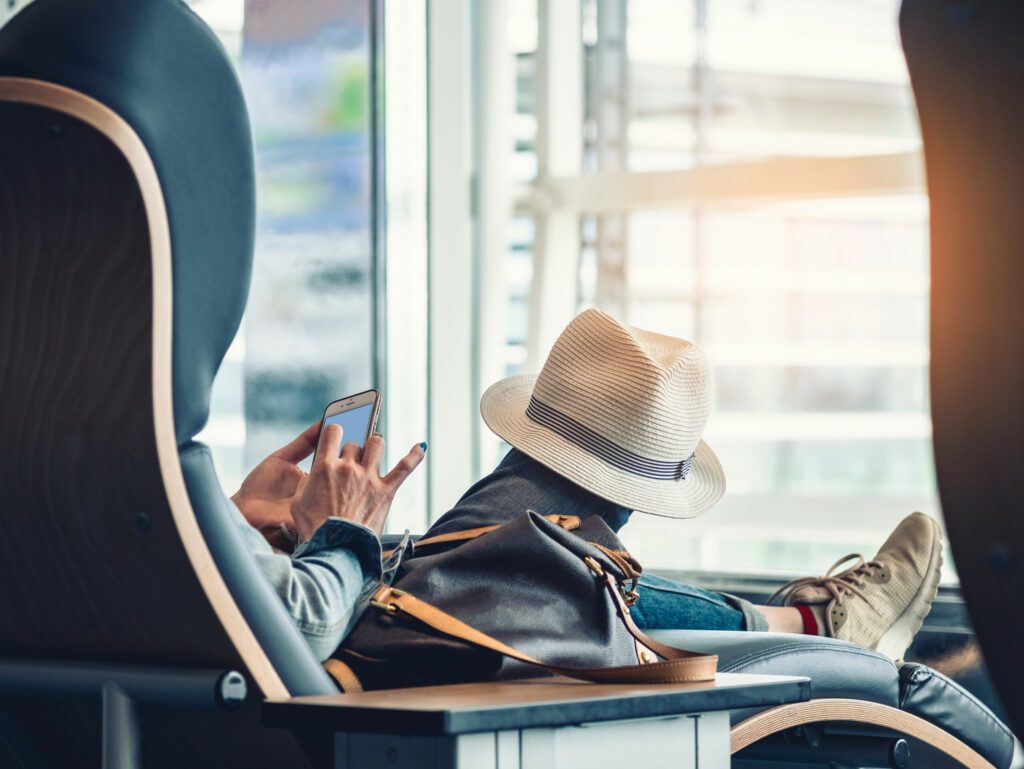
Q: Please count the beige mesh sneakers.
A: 1